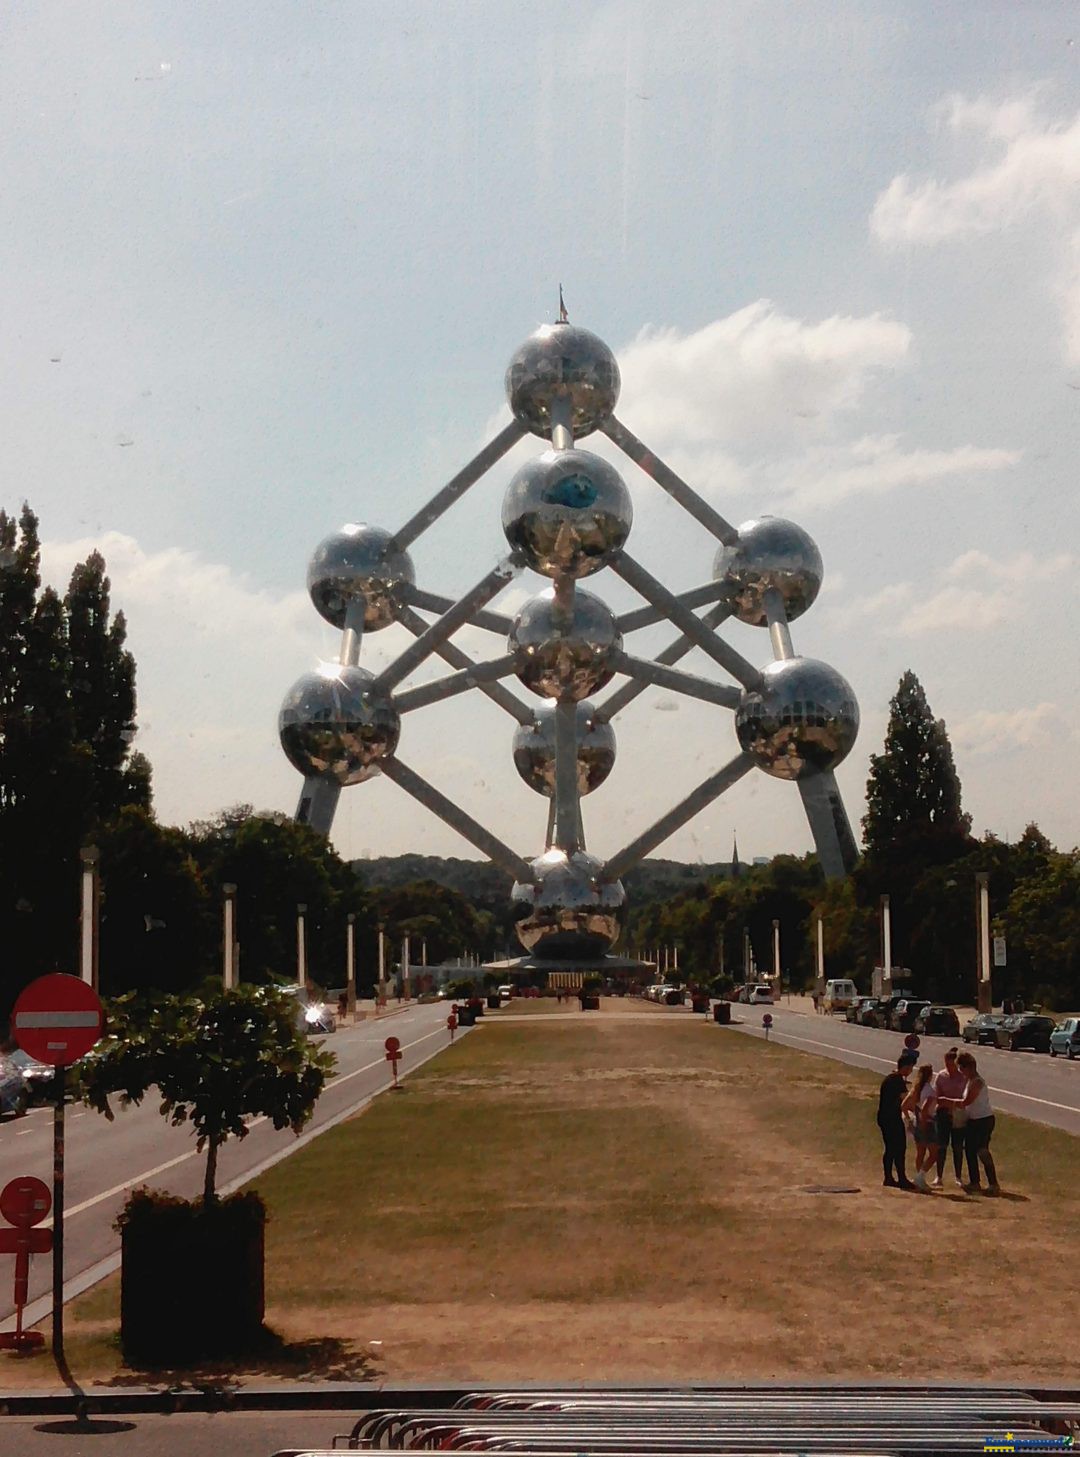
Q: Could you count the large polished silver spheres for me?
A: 9